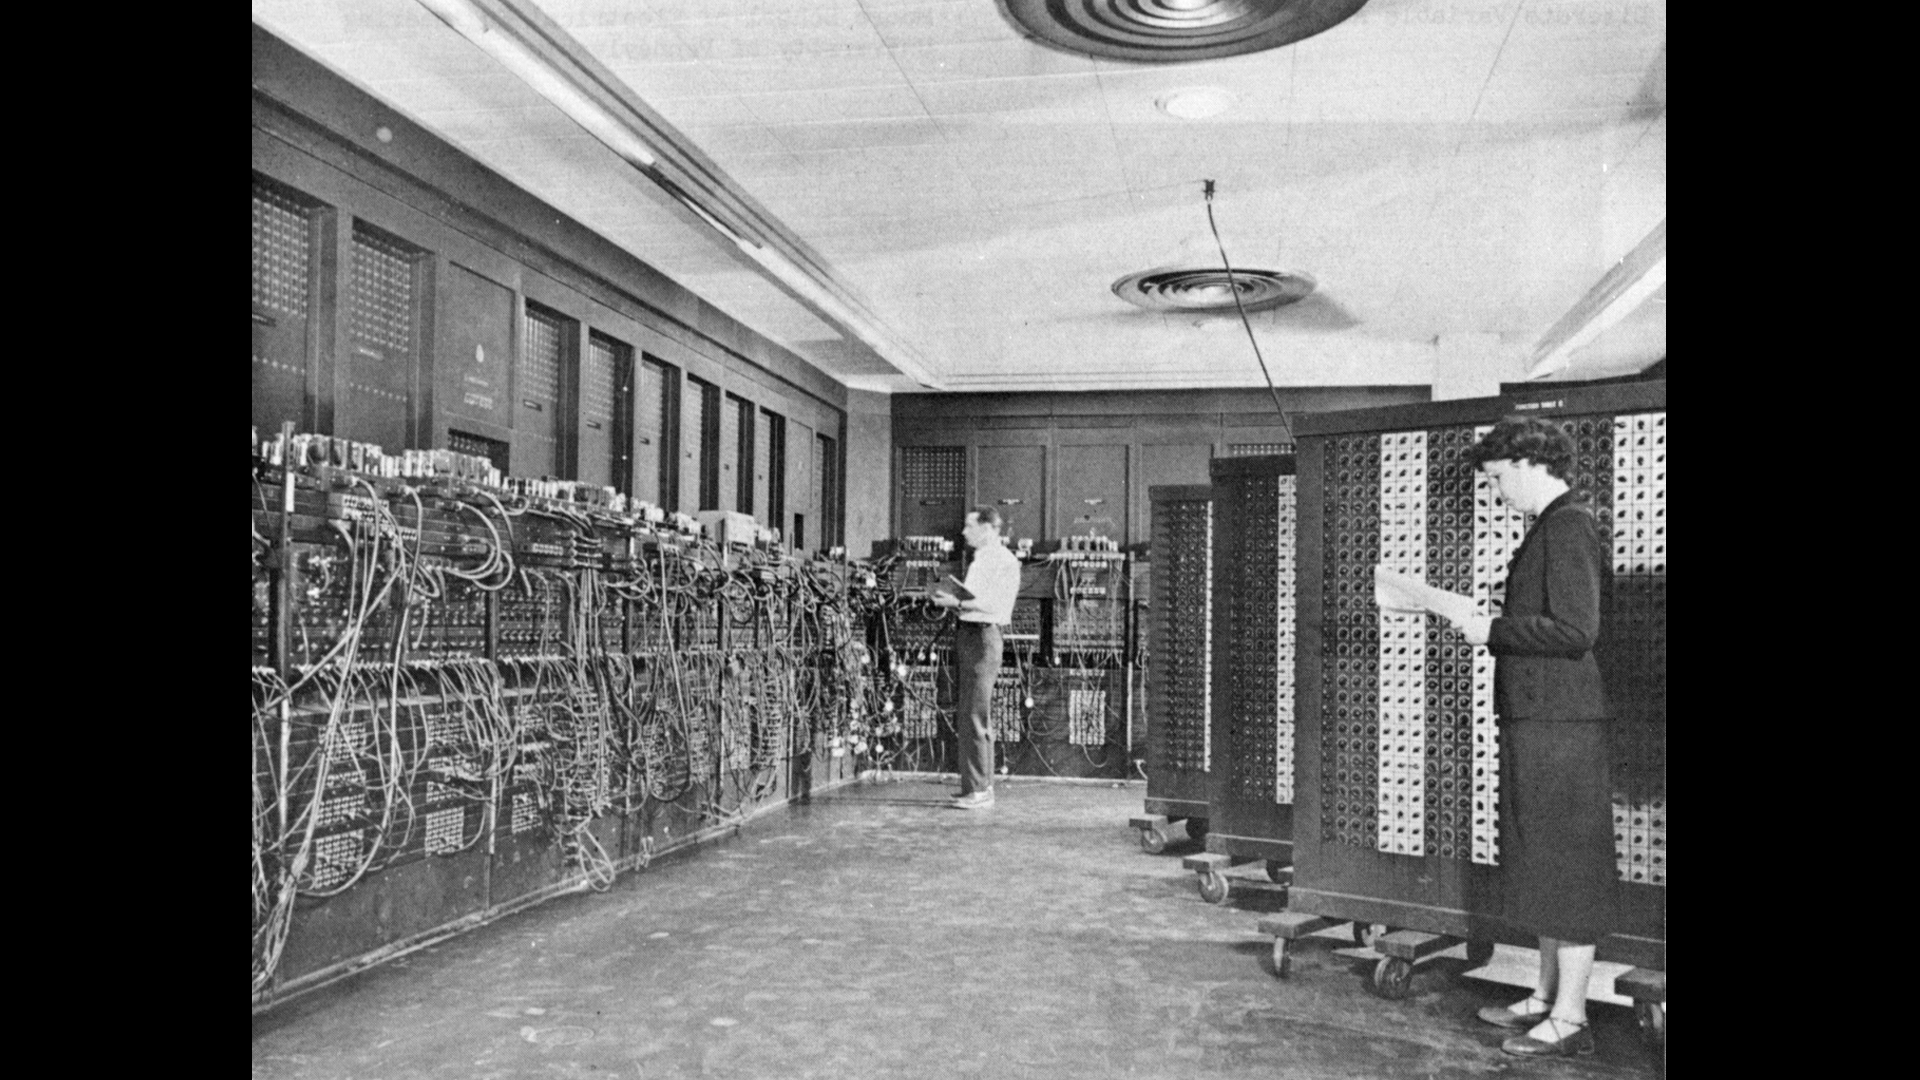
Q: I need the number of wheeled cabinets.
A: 3